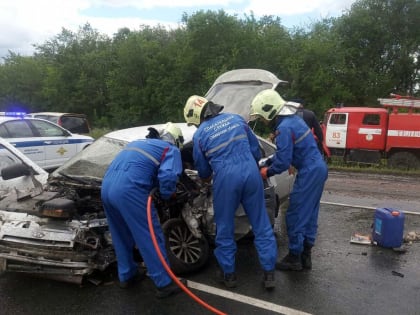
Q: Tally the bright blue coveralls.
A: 3